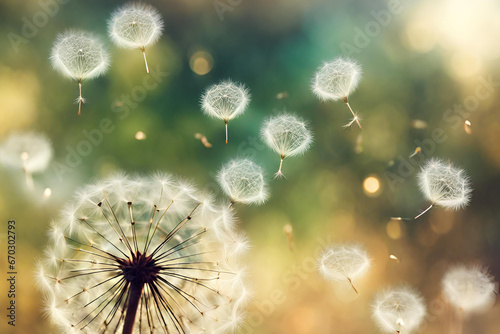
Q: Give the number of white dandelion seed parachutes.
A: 11